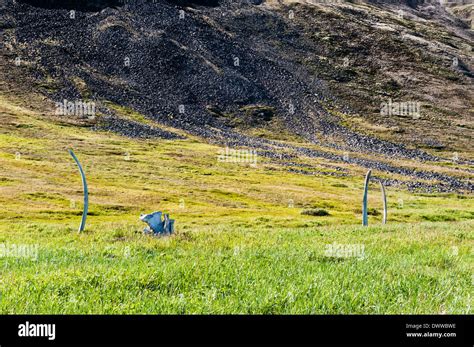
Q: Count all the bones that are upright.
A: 3